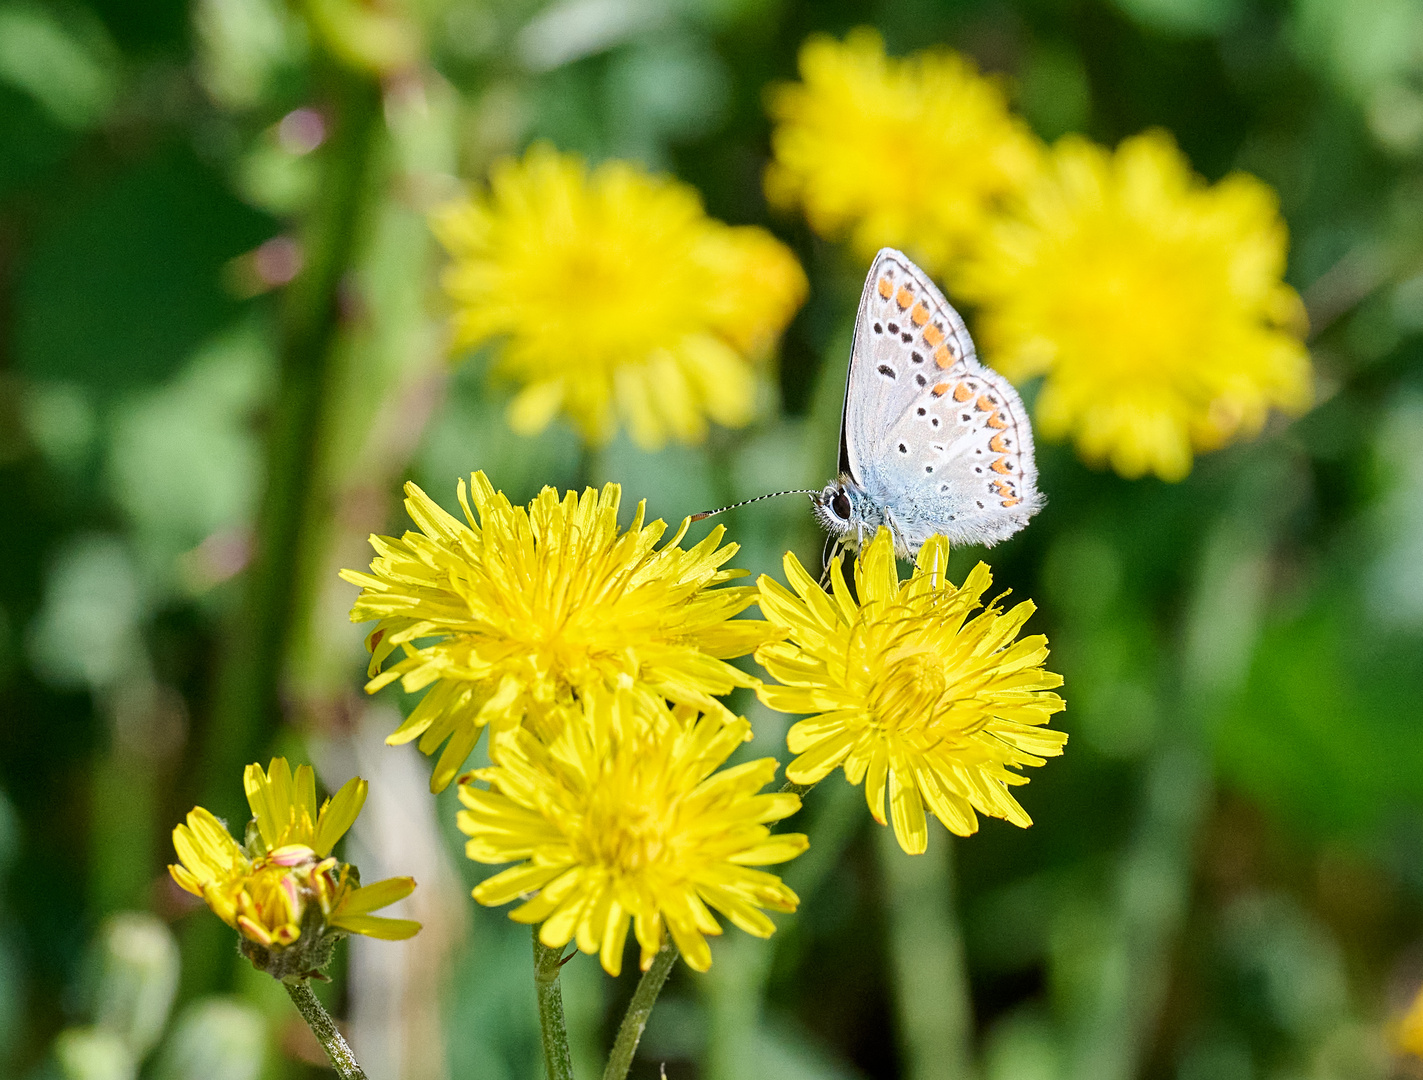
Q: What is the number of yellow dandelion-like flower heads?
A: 7